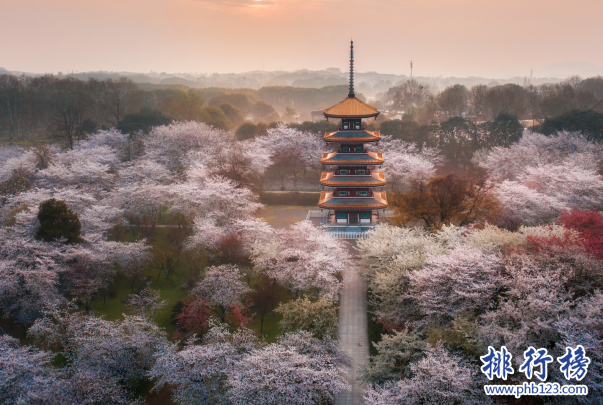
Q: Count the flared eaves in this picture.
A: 5